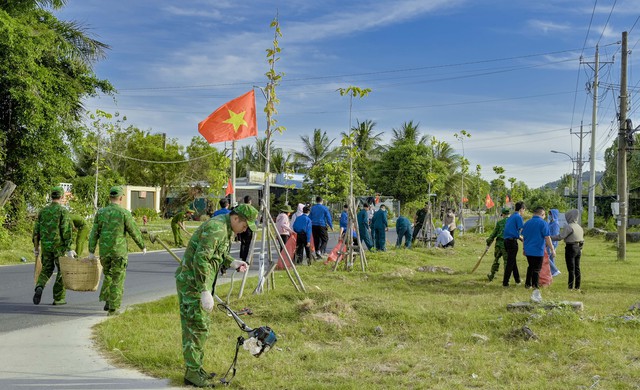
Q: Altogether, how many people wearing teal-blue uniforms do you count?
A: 3